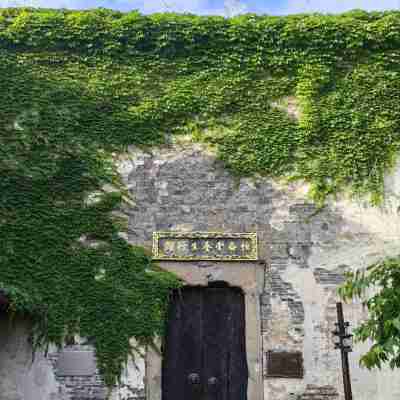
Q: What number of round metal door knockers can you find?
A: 2